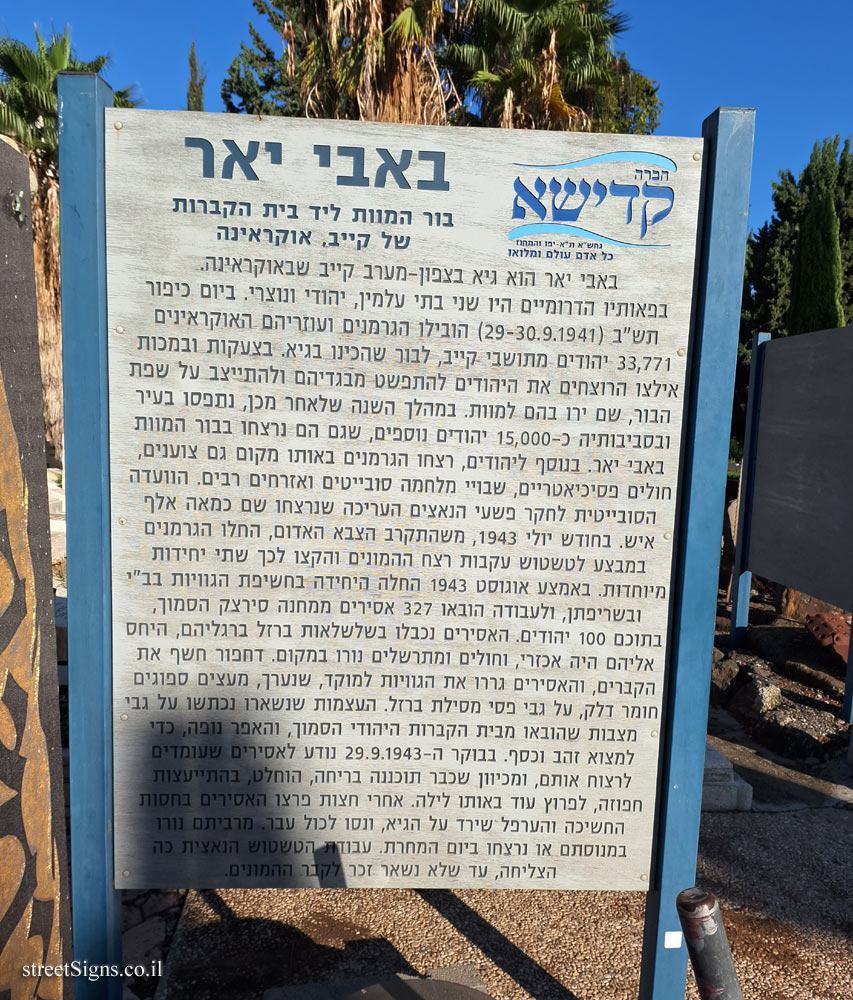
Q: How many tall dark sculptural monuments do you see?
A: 1